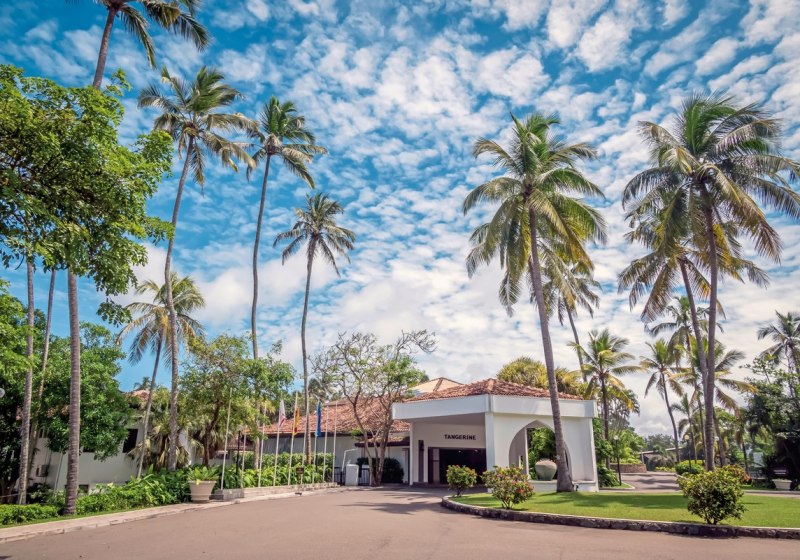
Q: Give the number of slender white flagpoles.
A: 9